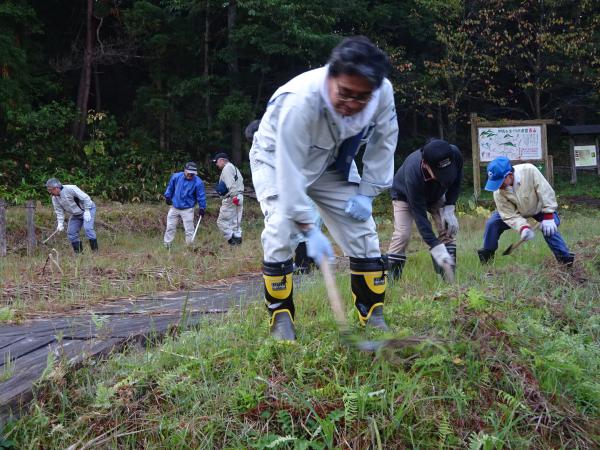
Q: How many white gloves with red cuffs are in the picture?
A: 2